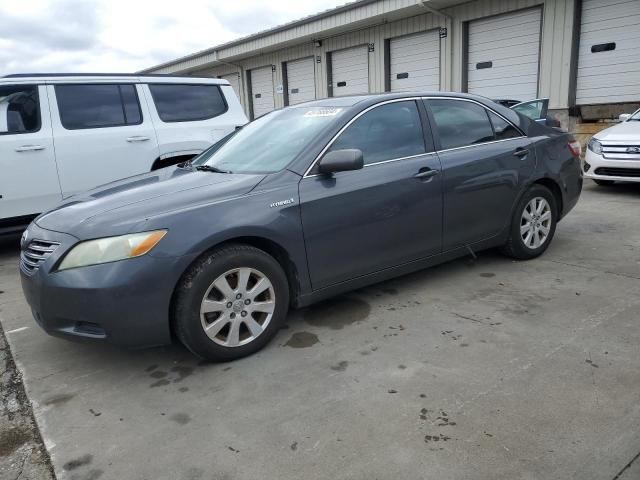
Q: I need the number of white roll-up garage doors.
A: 7